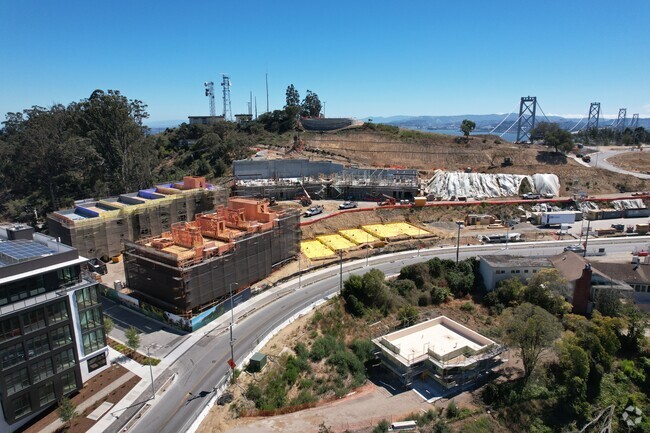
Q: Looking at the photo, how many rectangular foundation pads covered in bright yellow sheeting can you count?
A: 4